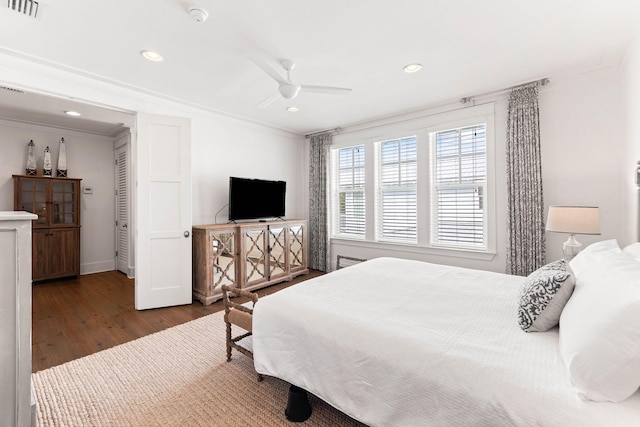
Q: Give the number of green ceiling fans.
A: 0